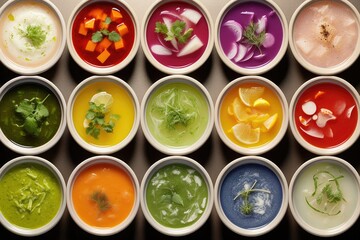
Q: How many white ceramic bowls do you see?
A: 15